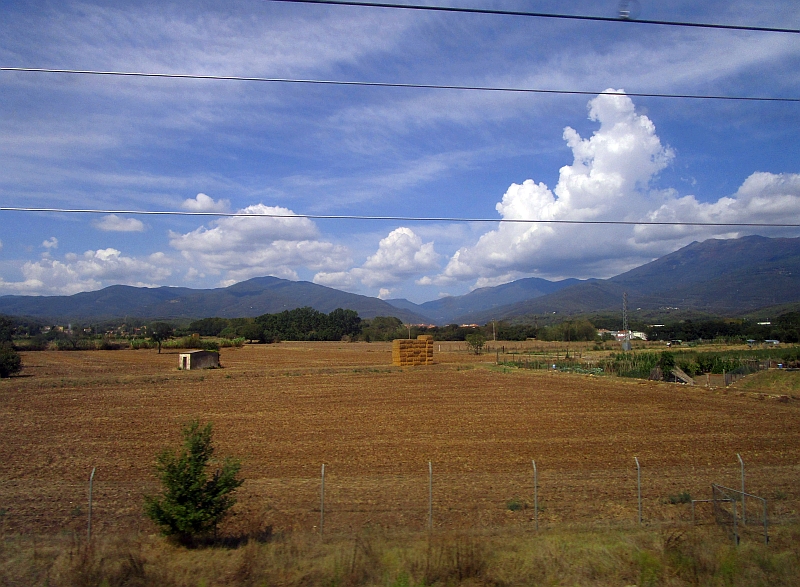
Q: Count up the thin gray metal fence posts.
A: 6